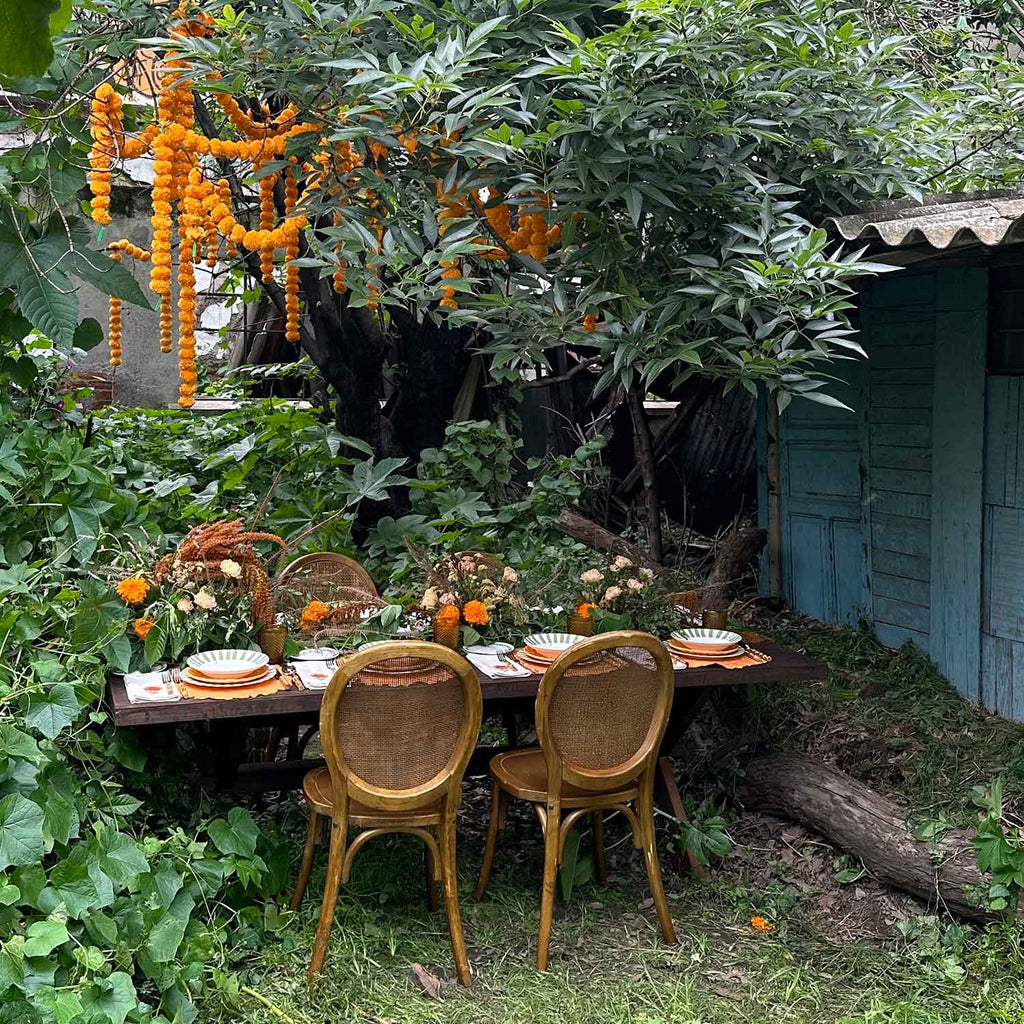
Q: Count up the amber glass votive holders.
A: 4